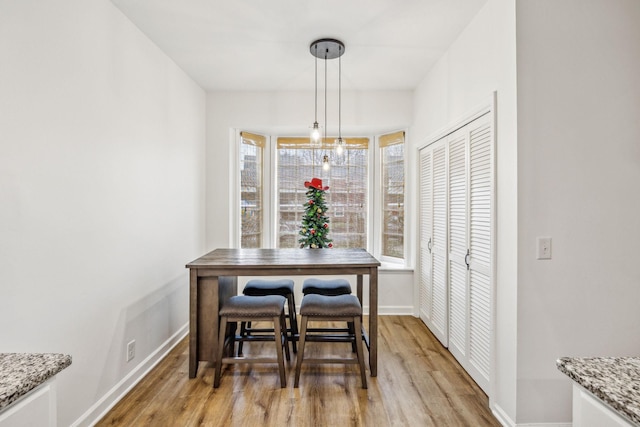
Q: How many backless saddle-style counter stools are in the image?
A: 4